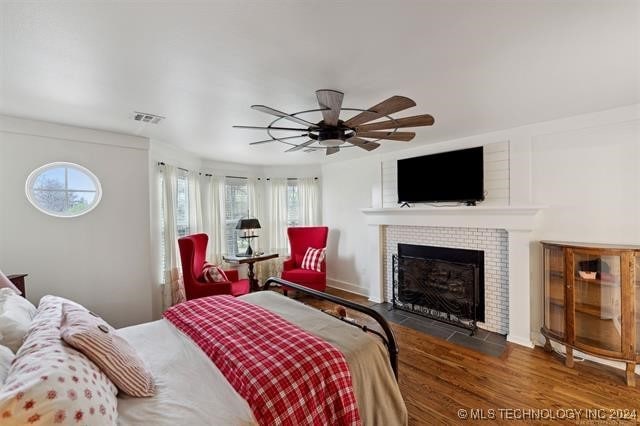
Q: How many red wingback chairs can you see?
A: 2